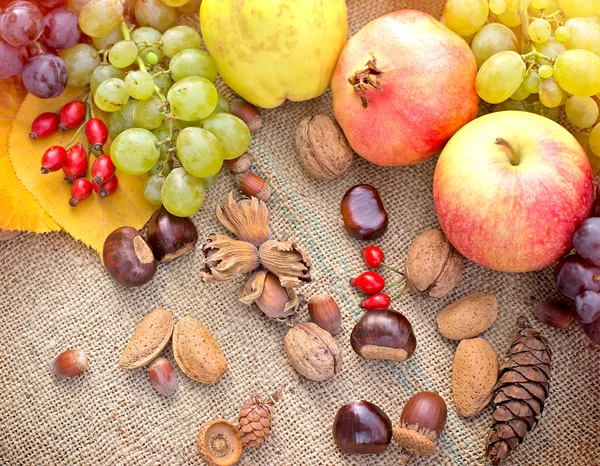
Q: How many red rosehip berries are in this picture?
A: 11